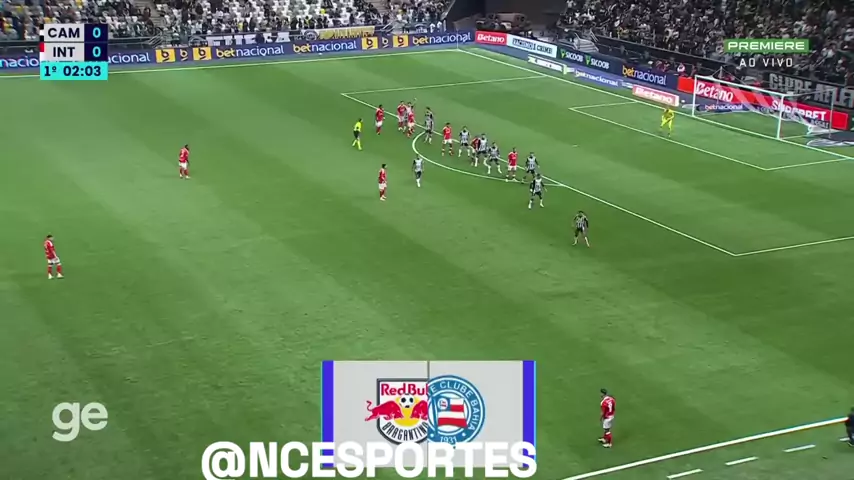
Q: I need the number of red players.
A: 10